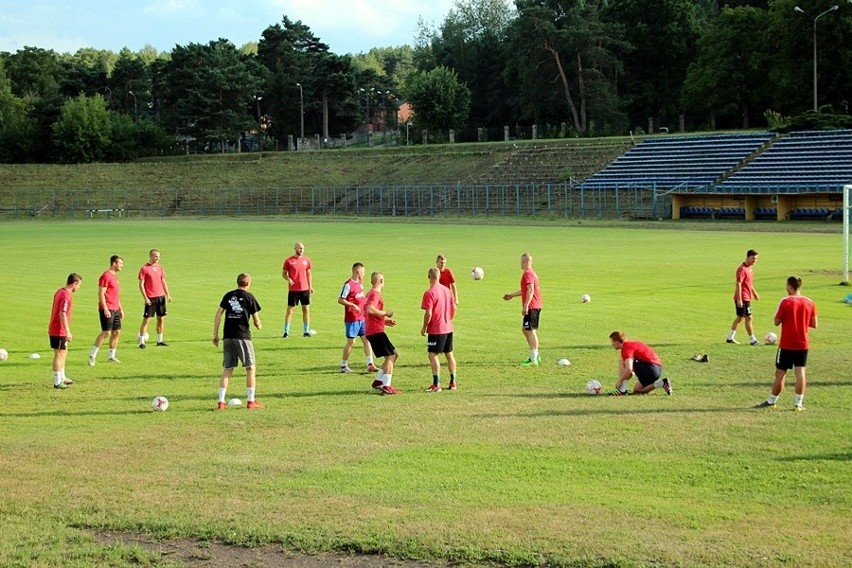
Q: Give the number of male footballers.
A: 13